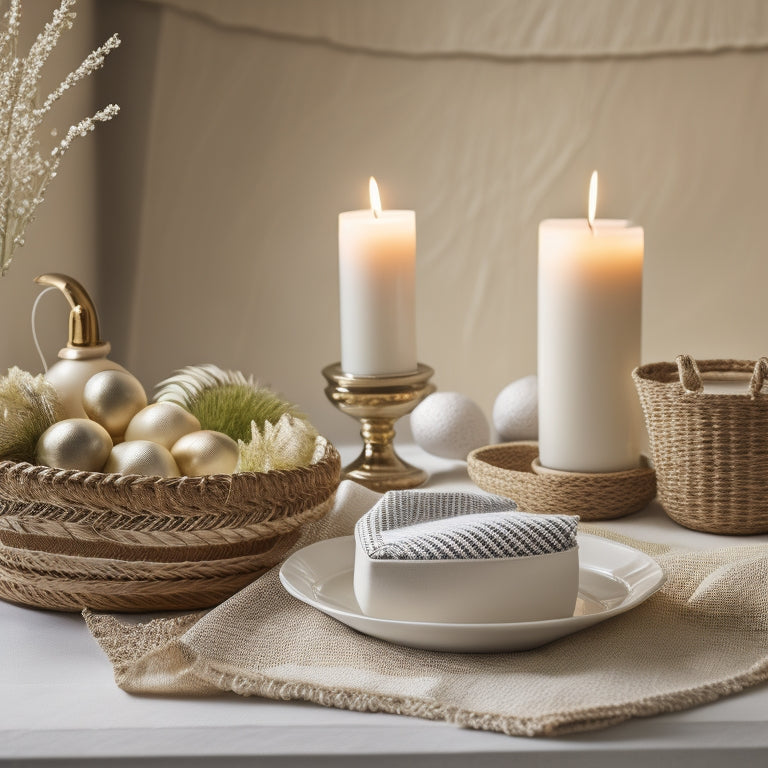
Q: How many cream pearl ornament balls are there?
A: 5